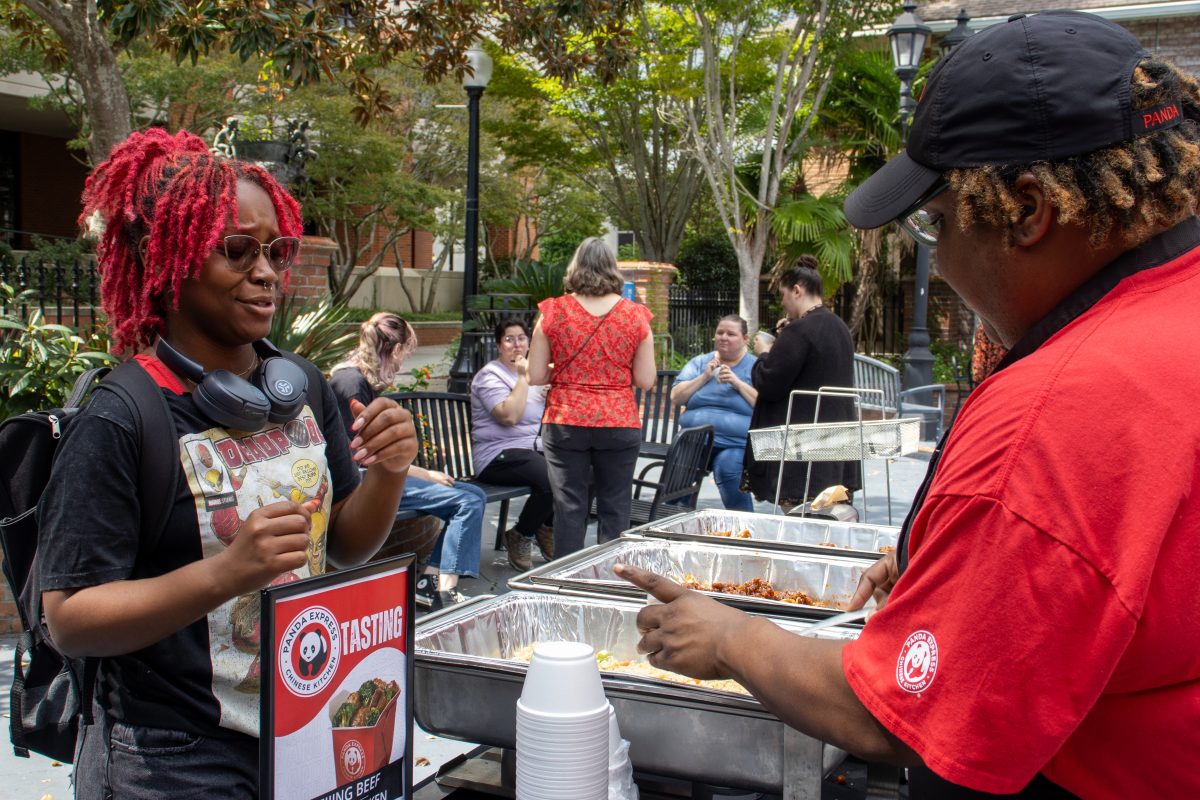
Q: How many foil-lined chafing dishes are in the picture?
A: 3